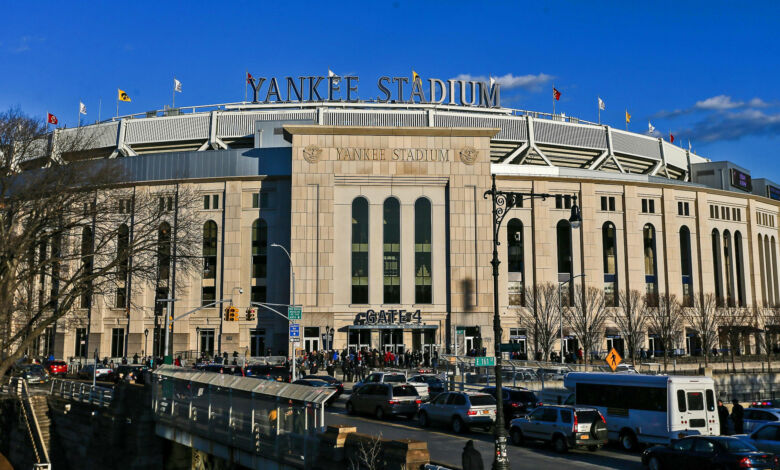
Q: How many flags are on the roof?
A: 14